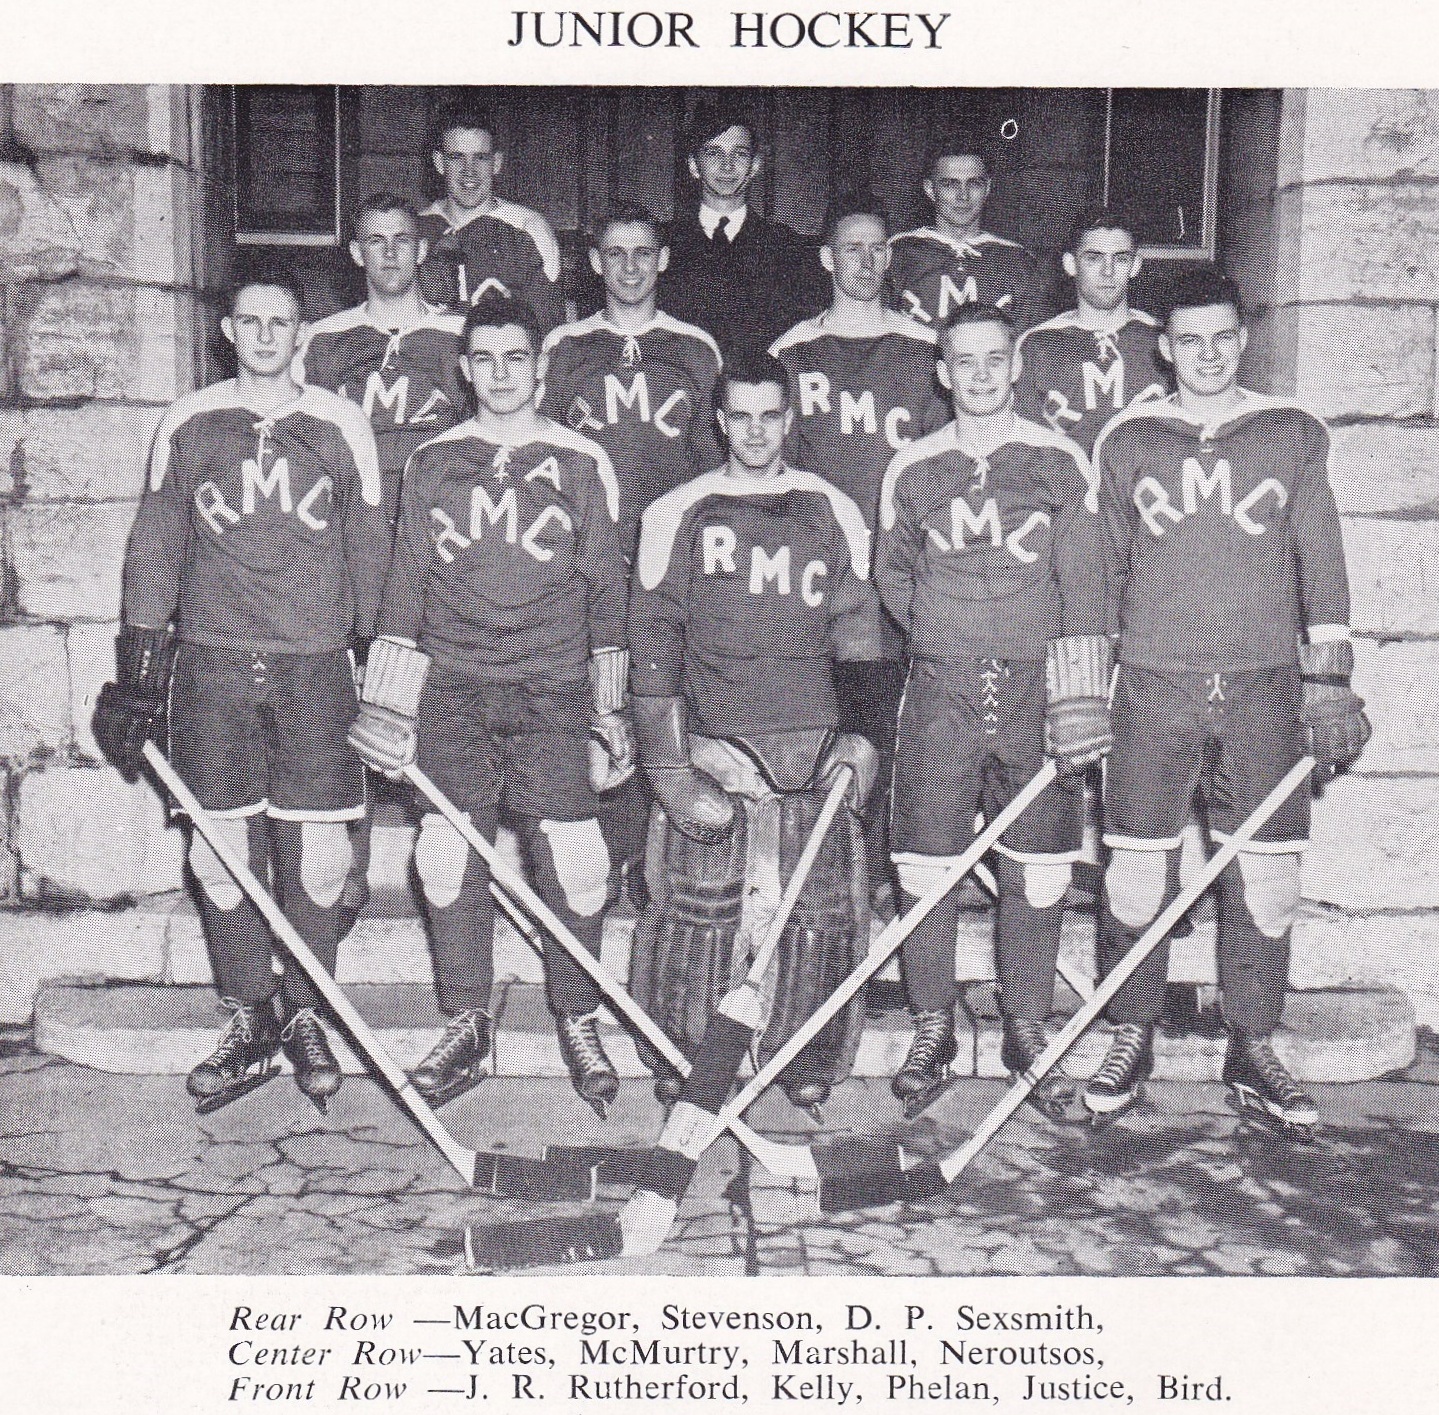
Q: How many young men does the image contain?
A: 12